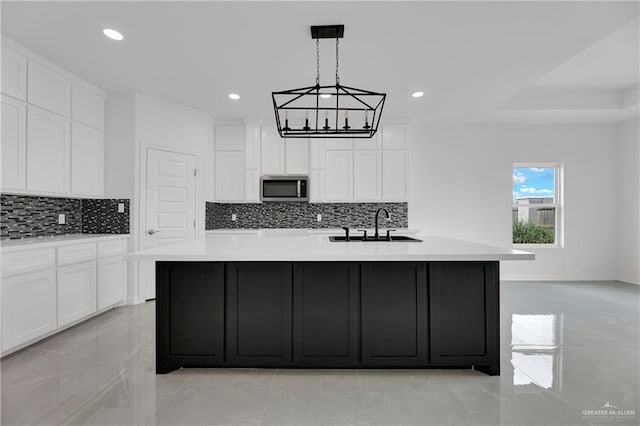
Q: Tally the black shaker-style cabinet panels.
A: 5